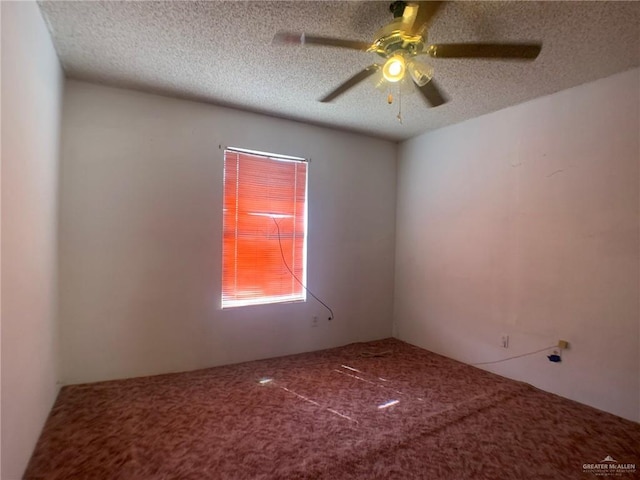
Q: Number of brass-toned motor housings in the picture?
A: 1